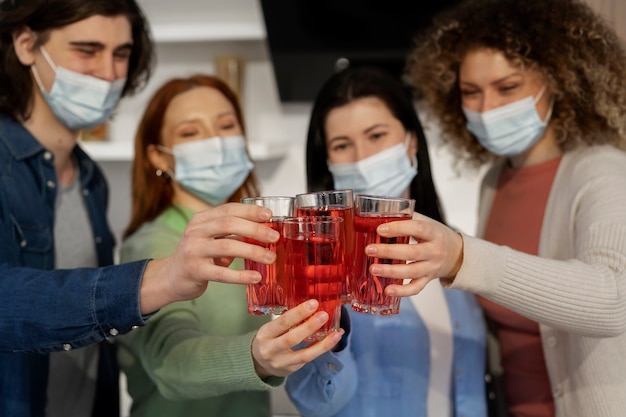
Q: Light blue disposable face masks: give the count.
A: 4